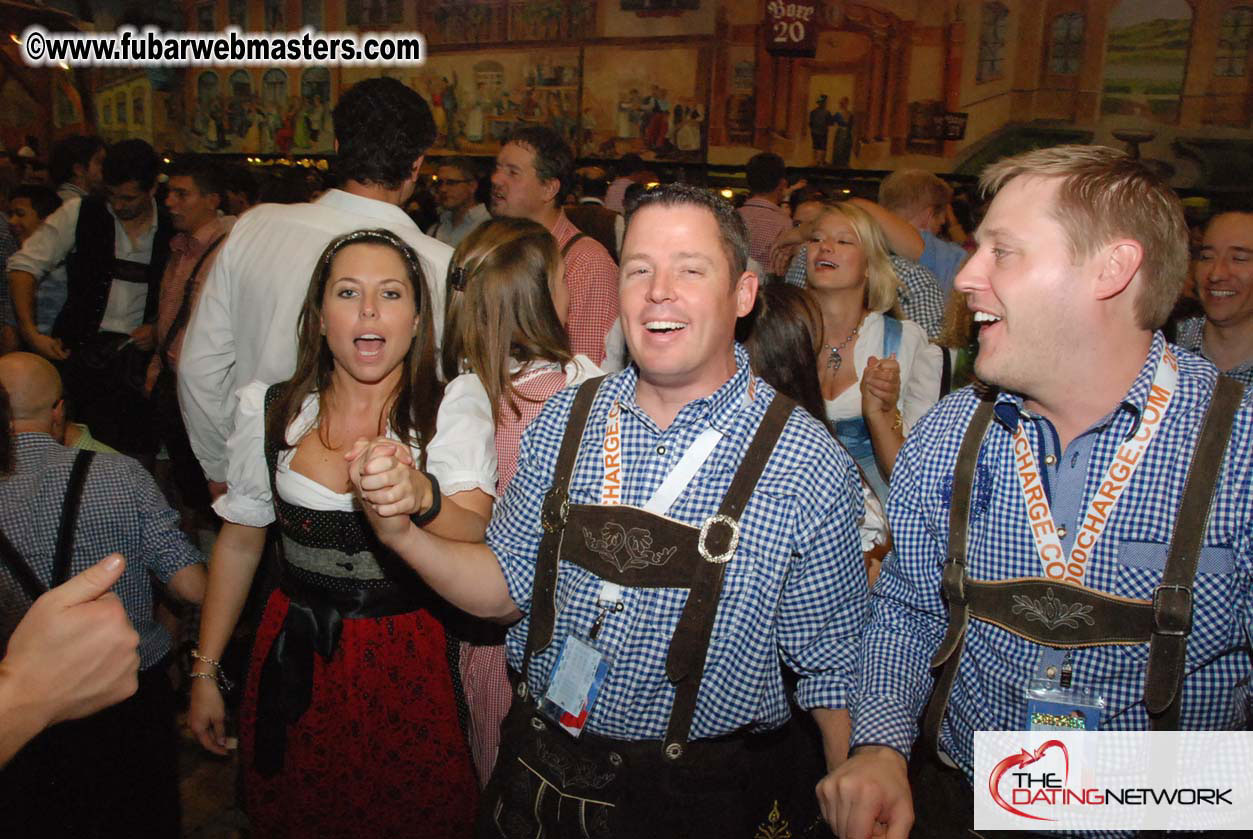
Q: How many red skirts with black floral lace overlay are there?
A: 1